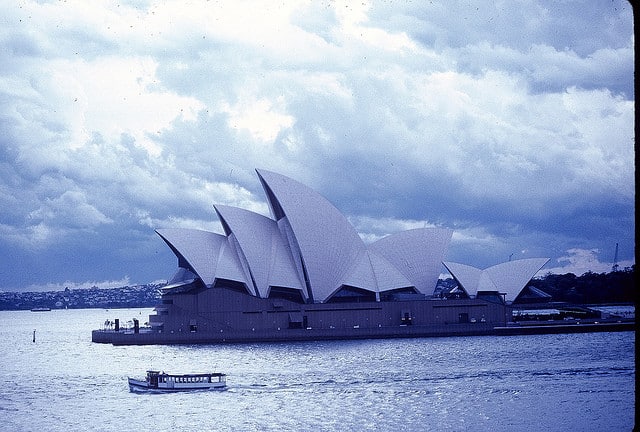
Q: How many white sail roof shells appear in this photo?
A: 6